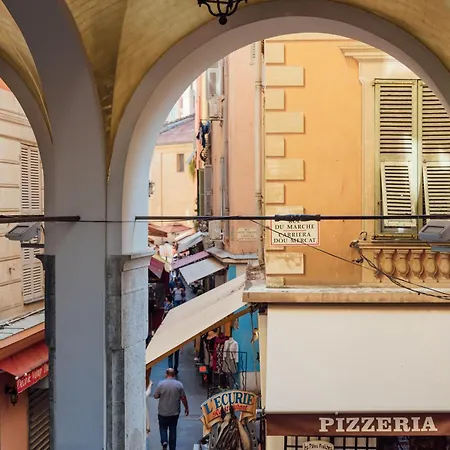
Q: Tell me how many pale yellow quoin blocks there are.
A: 11